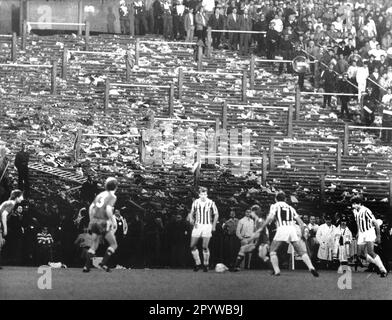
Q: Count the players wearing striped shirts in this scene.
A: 3